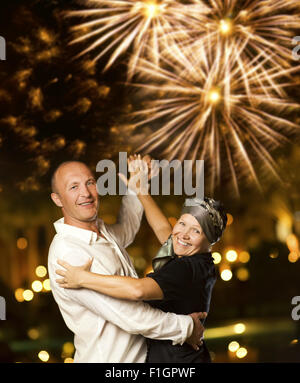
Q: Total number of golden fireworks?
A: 3